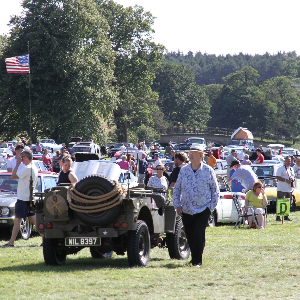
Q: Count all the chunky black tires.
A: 5